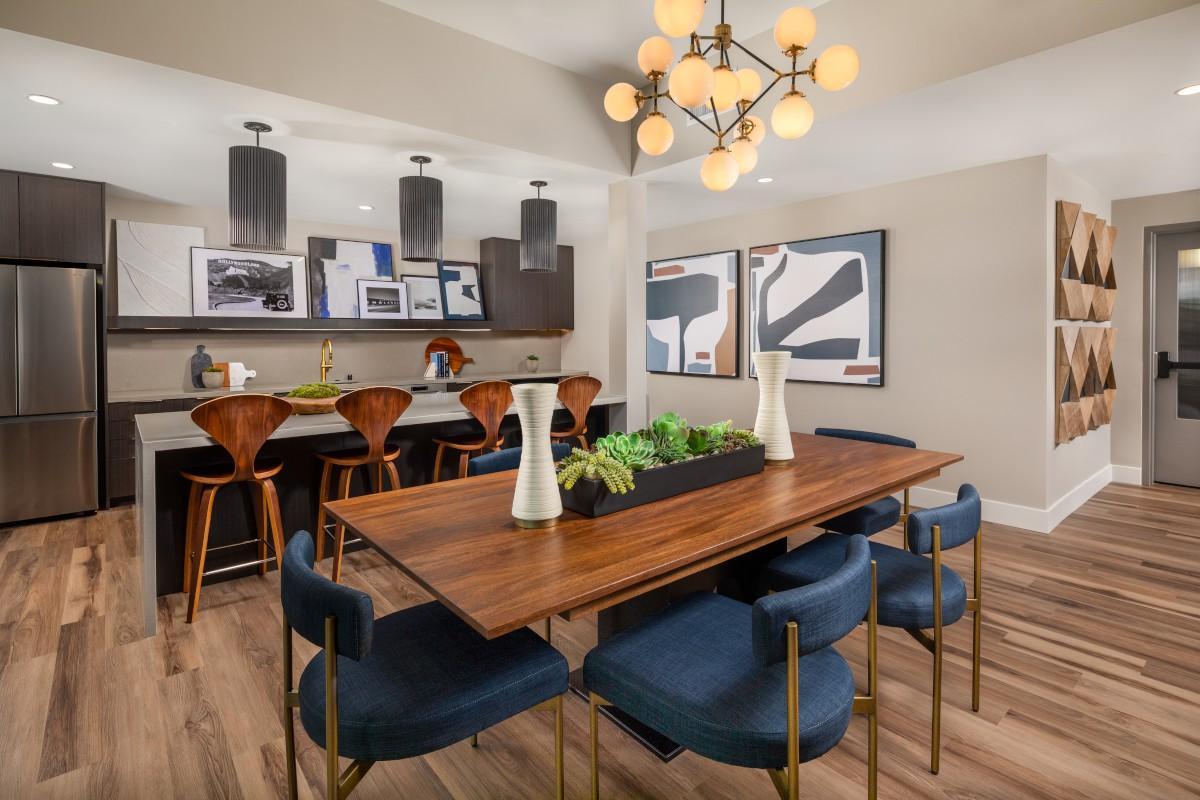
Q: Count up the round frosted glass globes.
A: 13